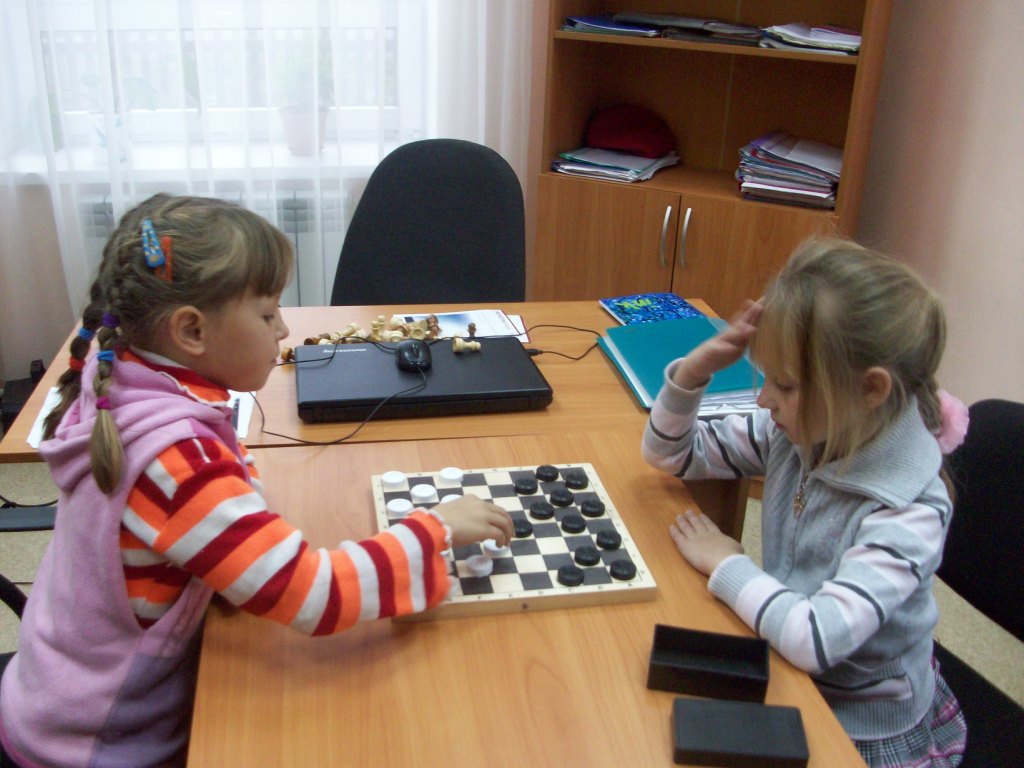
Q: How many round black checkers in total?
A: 12